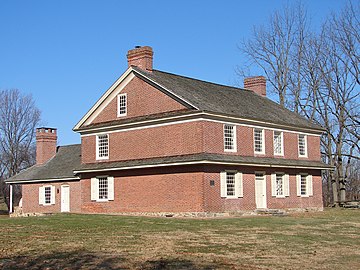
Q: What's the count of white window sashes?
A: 11